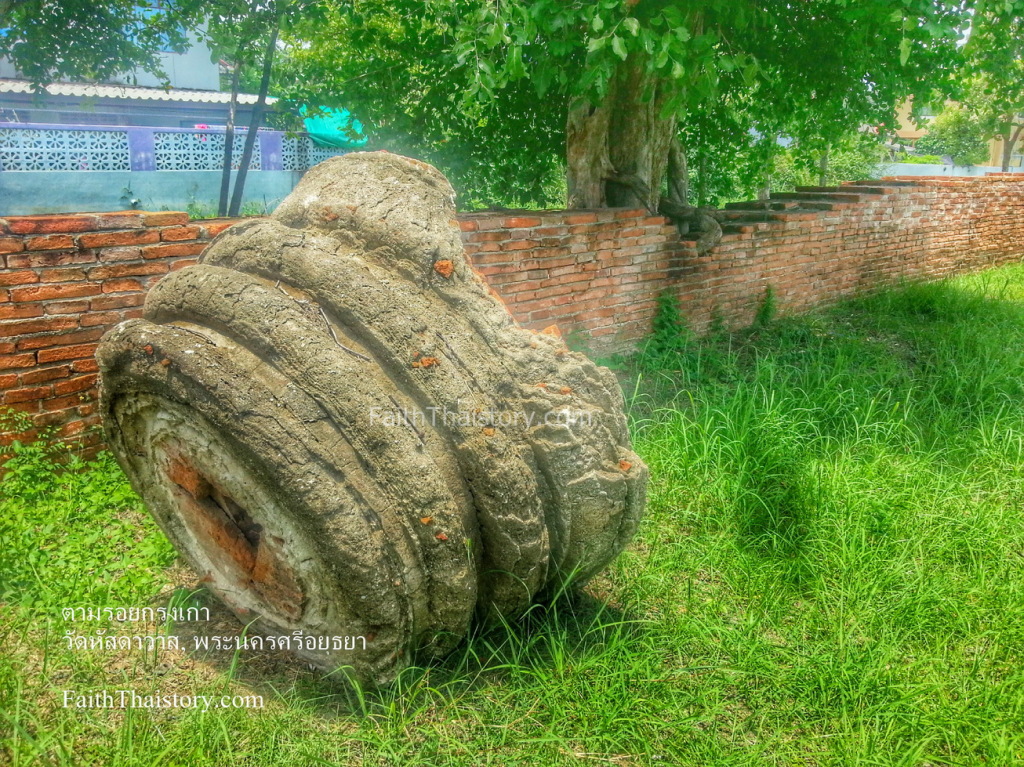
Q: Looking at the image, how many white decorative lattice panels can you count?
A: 3